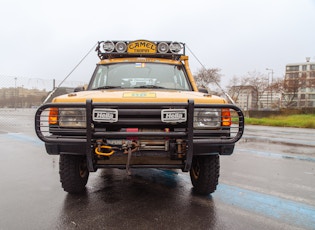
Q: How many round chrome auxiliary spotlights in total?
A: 4